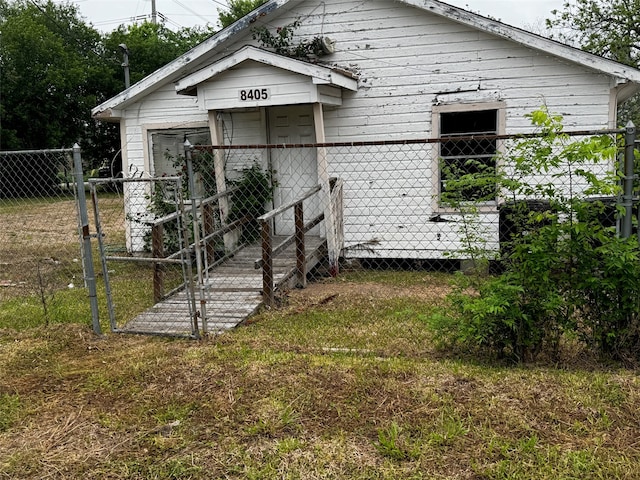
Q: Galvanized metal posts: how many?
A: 3